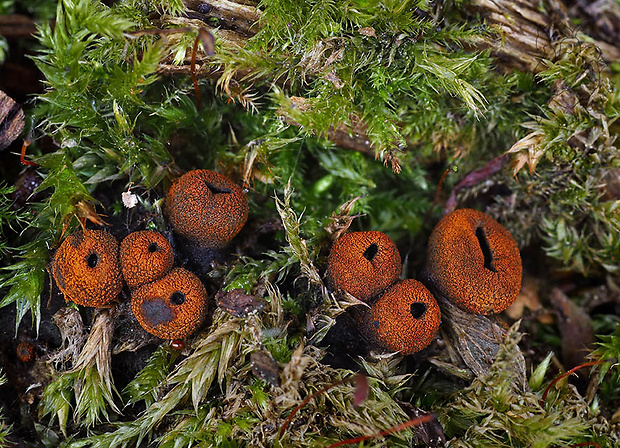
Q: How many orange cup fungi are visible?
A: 7